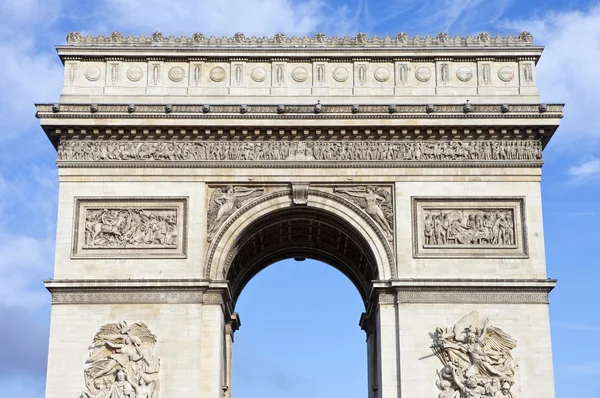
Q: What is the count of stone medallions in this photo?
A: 11